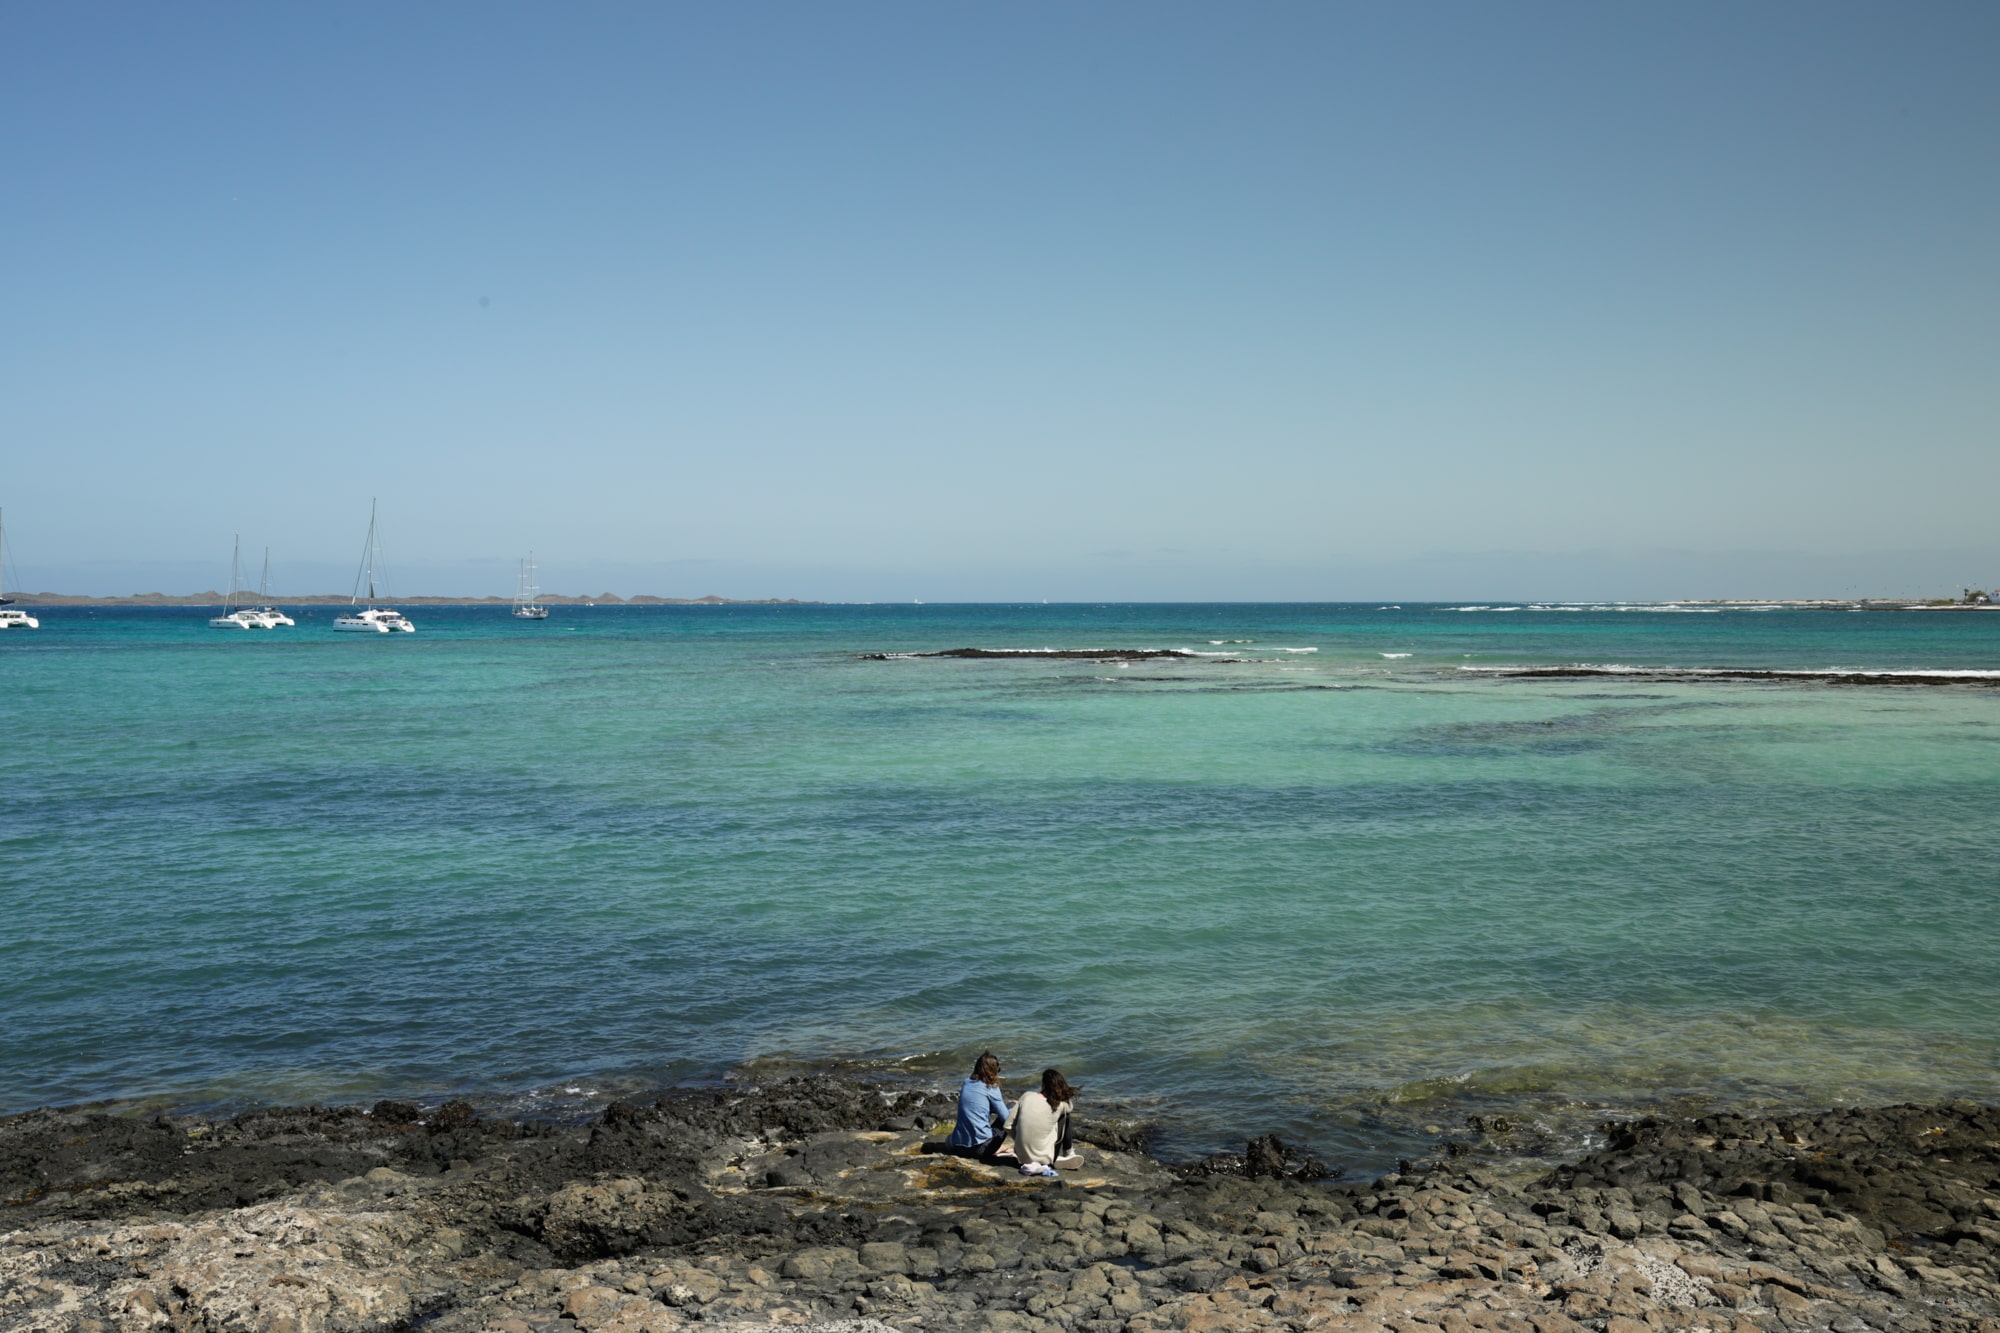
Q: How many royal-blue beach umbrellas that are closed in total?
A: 0